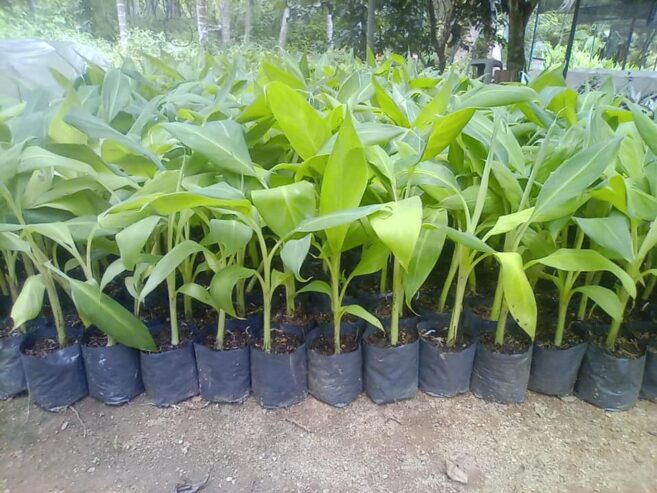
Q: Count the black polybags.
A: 13